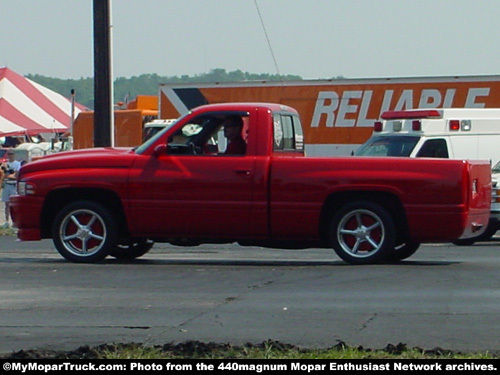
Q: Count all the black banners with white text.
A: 1